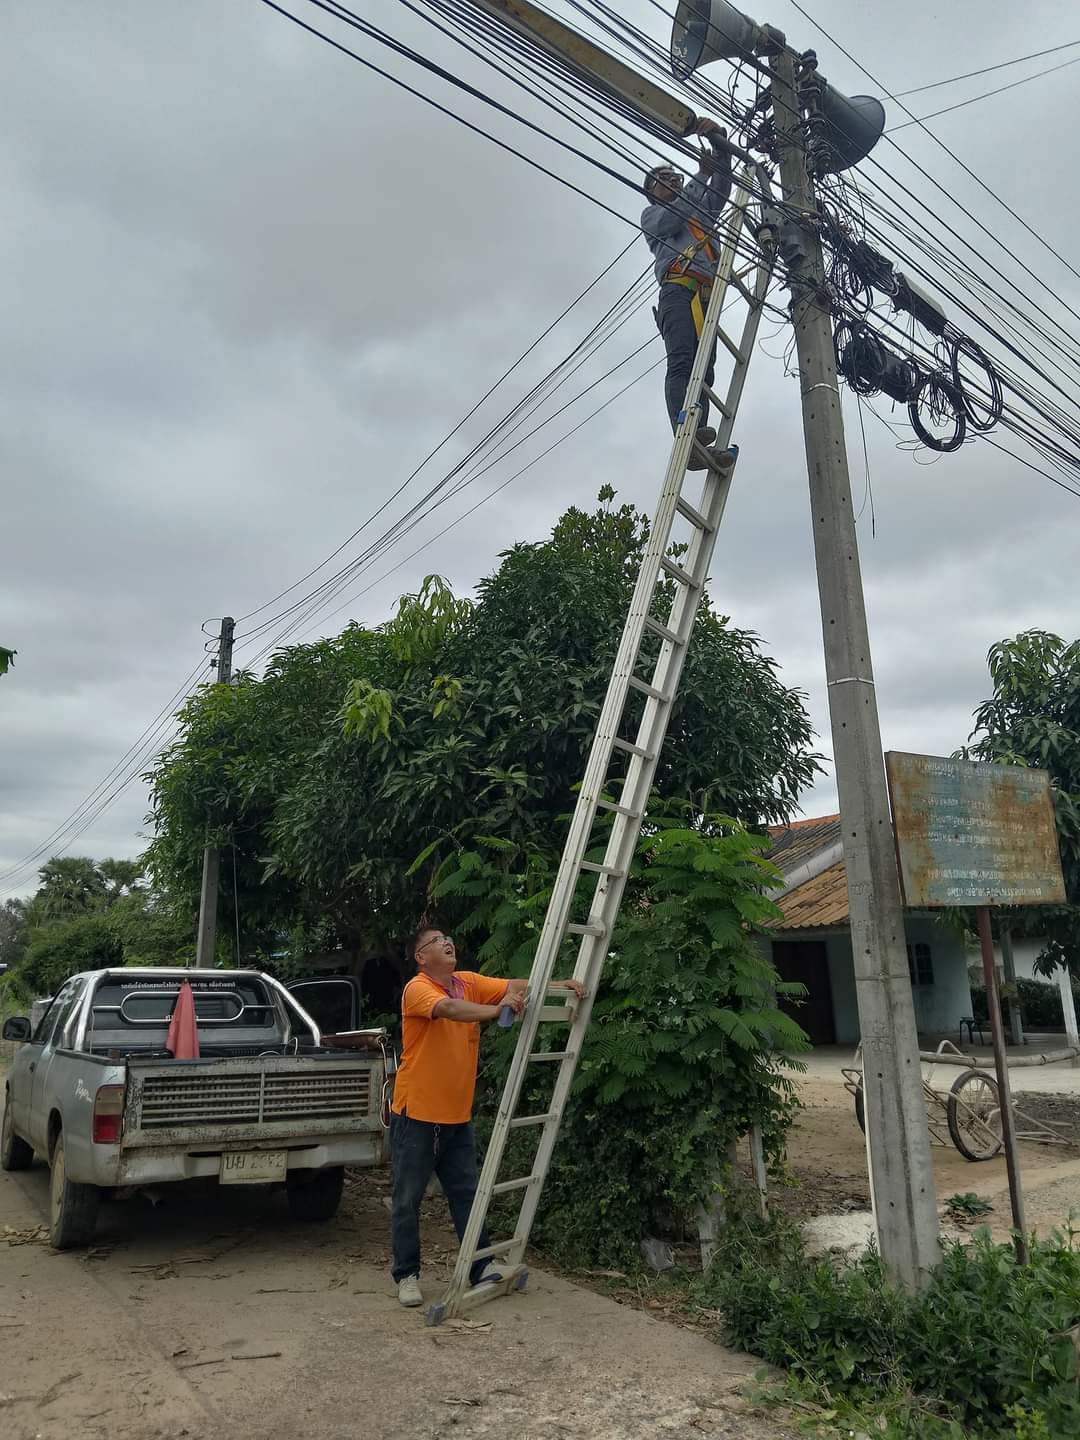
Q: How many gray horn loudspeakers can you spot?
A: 2